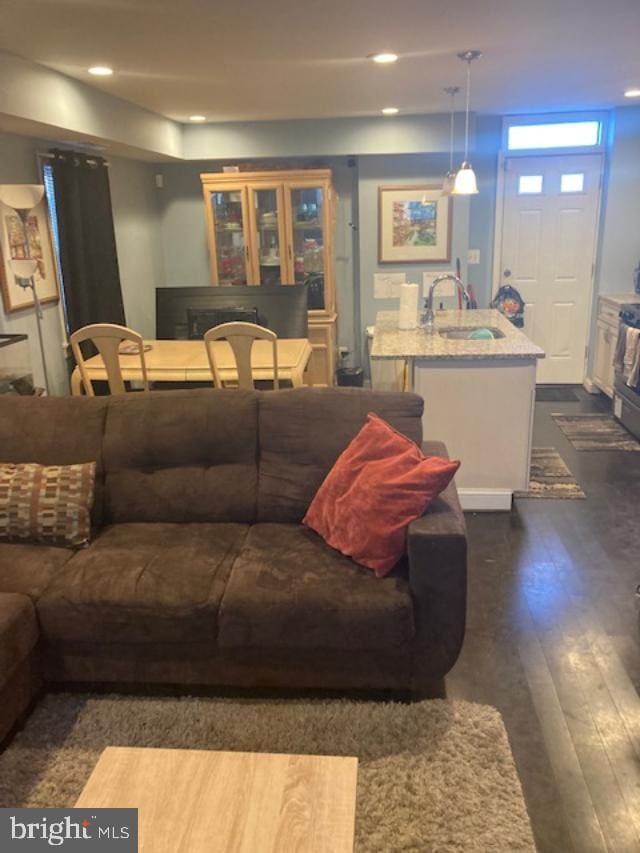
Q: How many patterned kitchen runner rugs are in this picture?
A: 2